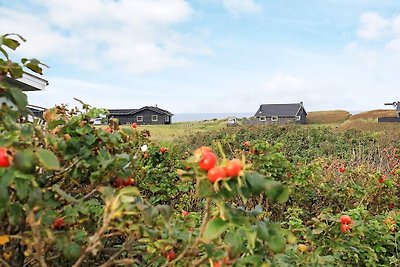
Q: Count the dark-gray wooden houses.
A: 2